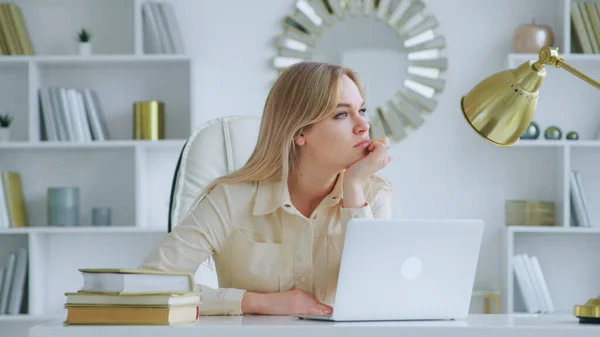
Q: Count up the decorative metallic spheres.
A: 3